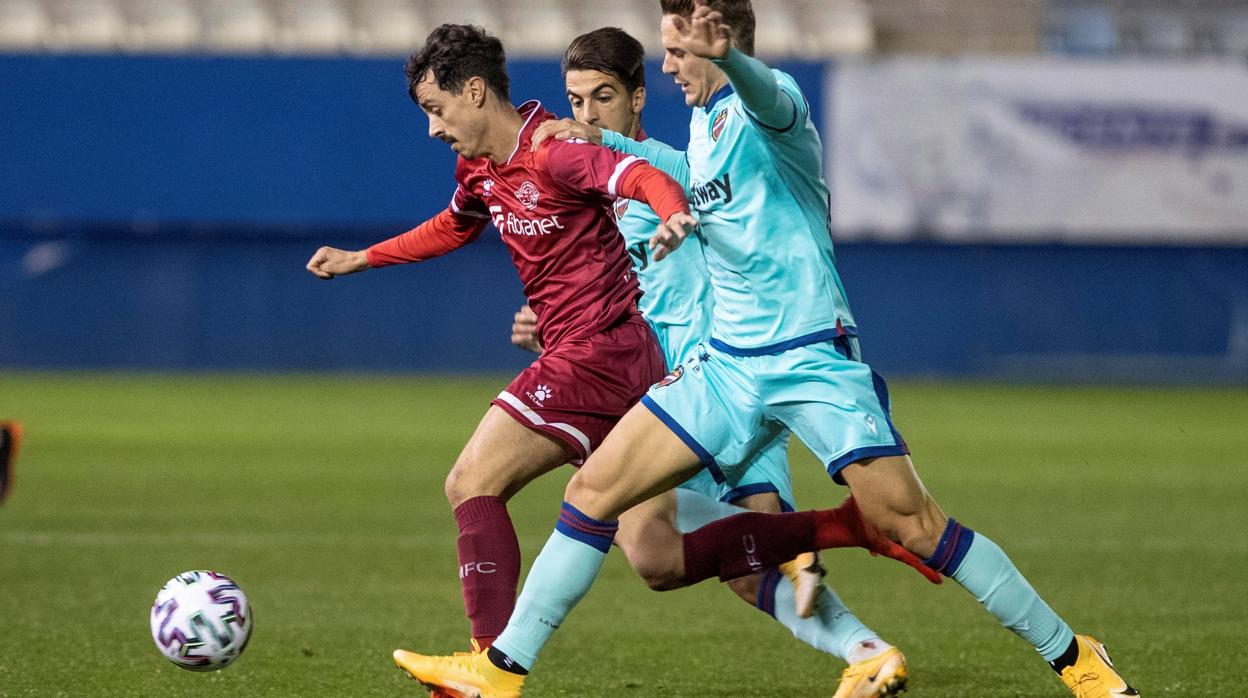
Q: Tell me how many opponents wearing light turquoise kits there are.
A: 2